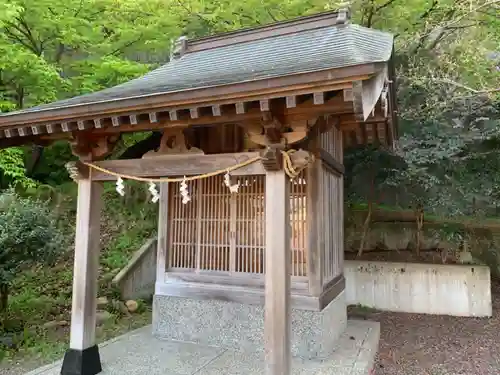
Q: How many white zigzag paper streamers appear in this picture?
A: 4